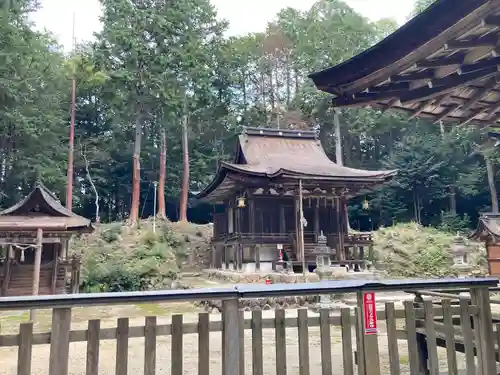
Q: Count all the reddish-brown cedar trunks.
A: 4